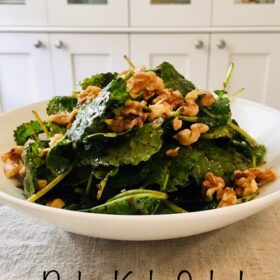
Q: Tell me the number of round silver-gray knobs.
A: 4